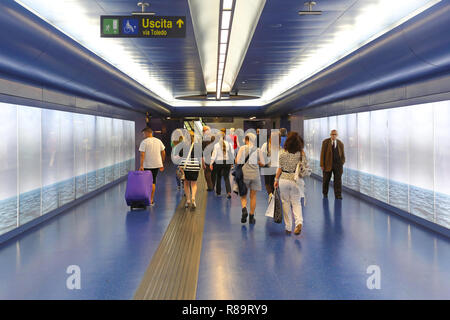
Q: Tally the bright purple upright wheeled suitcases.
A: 1